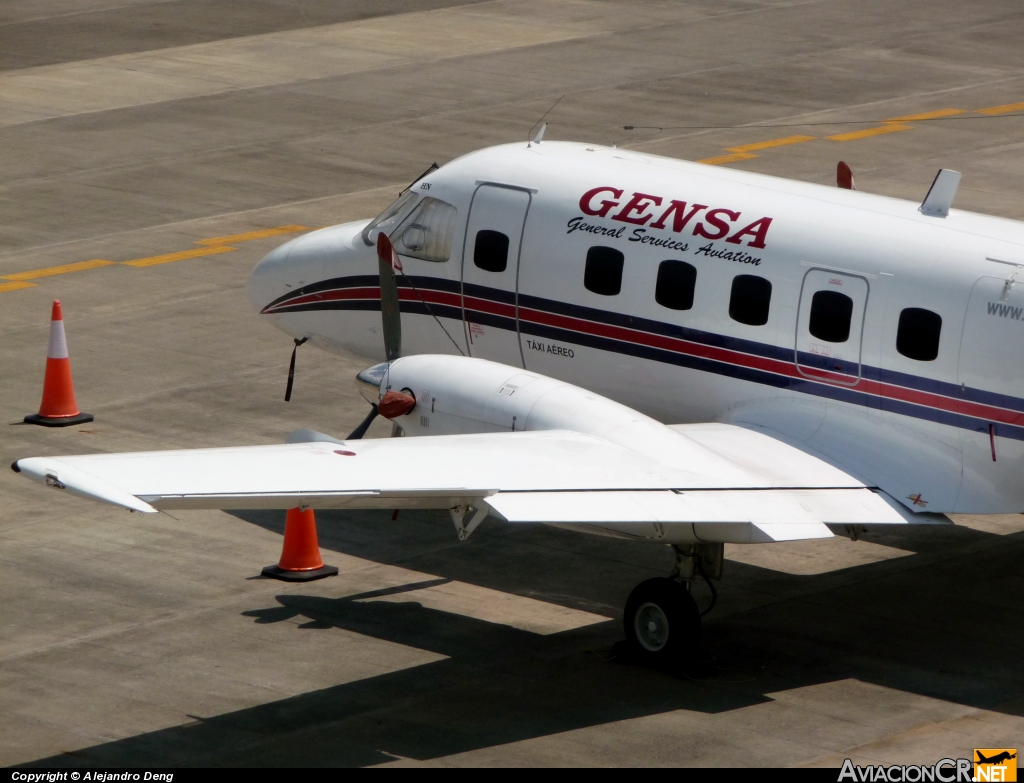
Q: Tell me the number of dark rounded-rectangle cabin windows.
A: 6